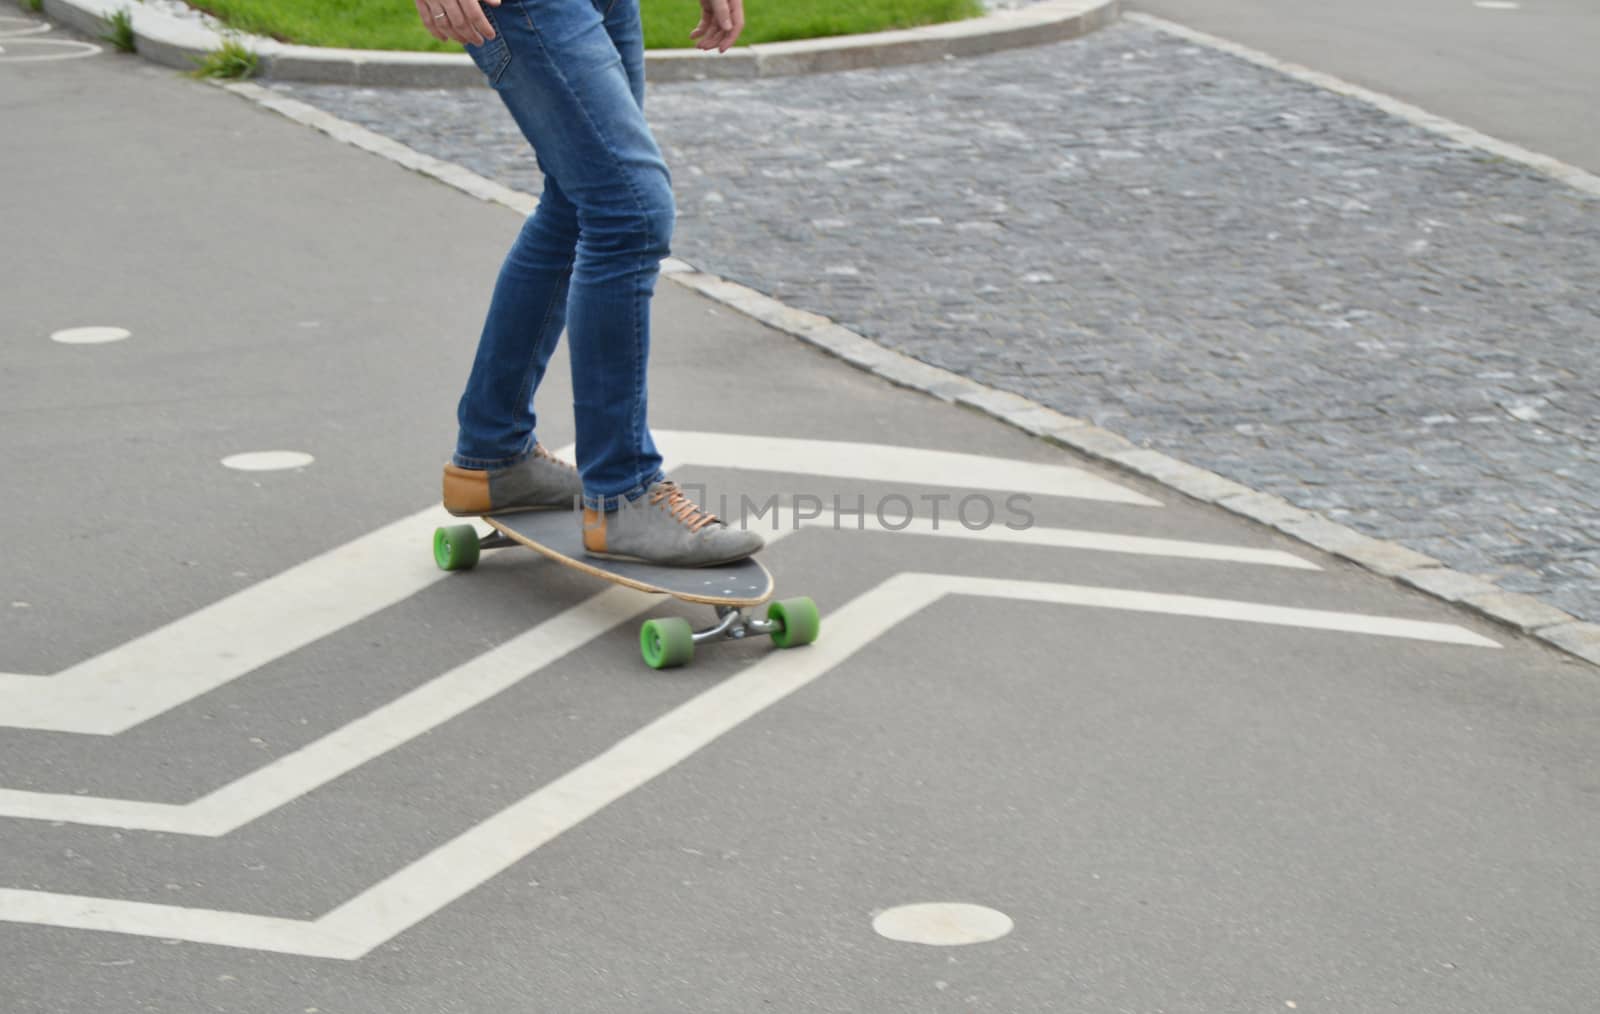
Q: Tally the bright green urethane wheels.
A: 3